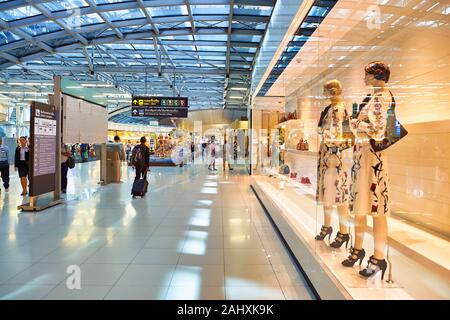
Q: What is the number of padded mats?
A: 0